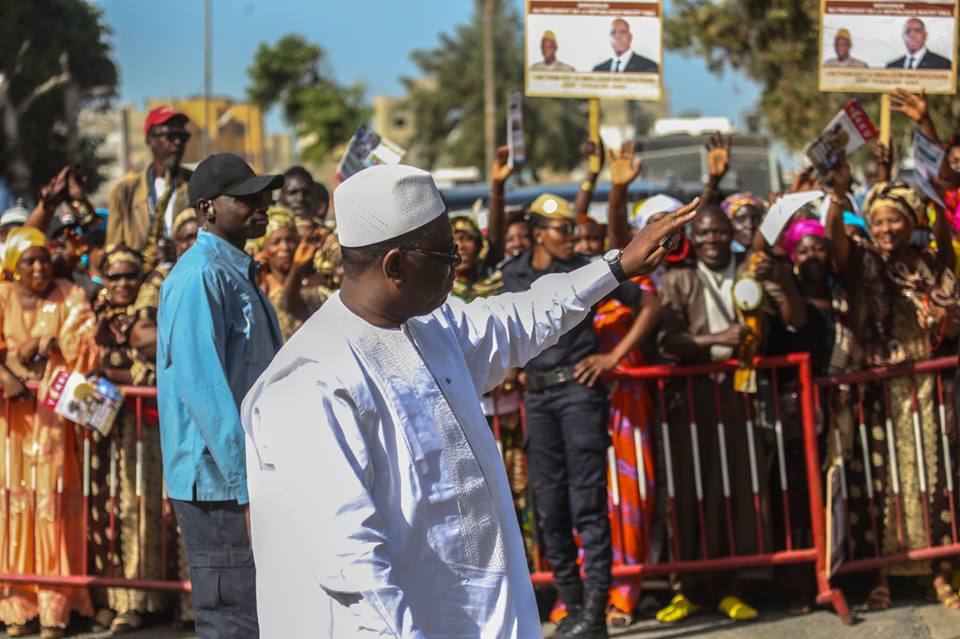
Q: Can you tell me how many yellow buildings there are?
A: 1